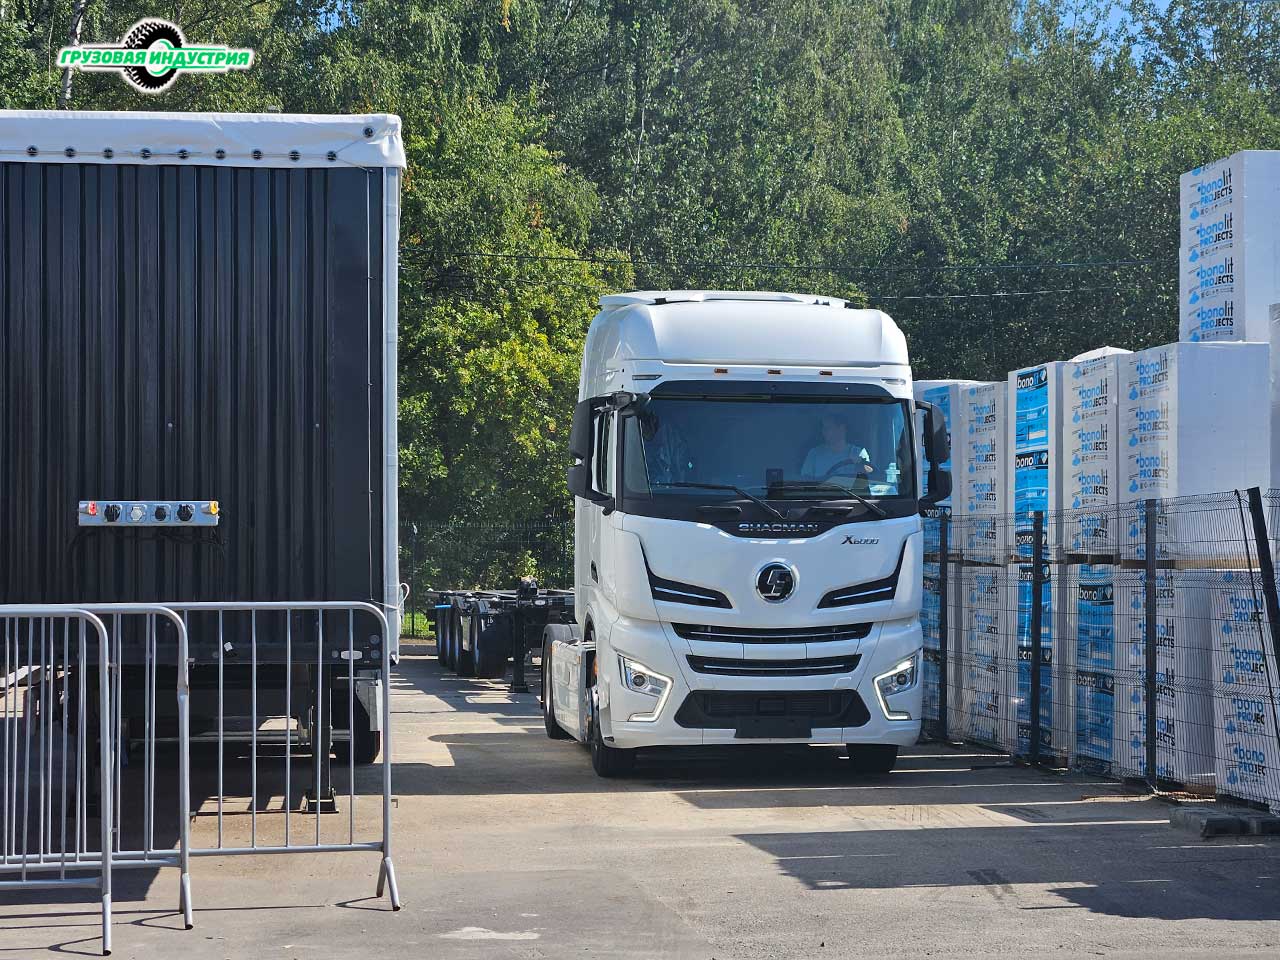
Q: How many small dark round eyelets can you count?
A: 10